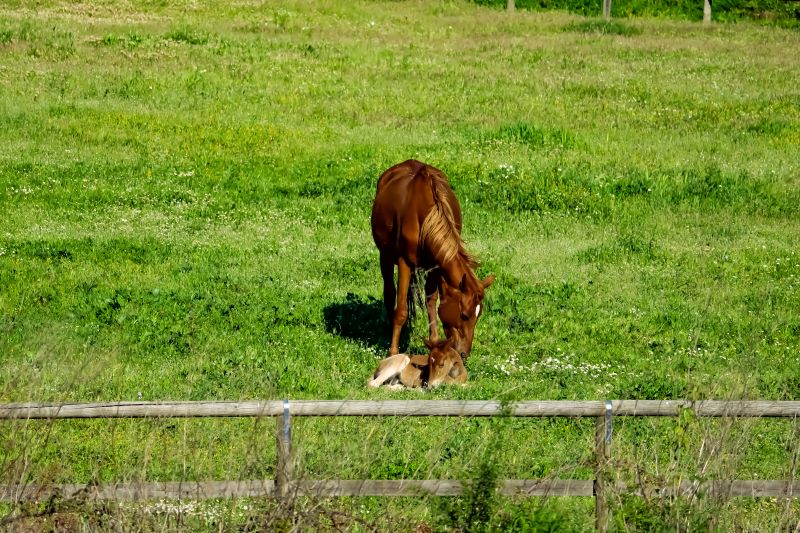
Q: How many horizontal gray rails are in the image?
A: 2